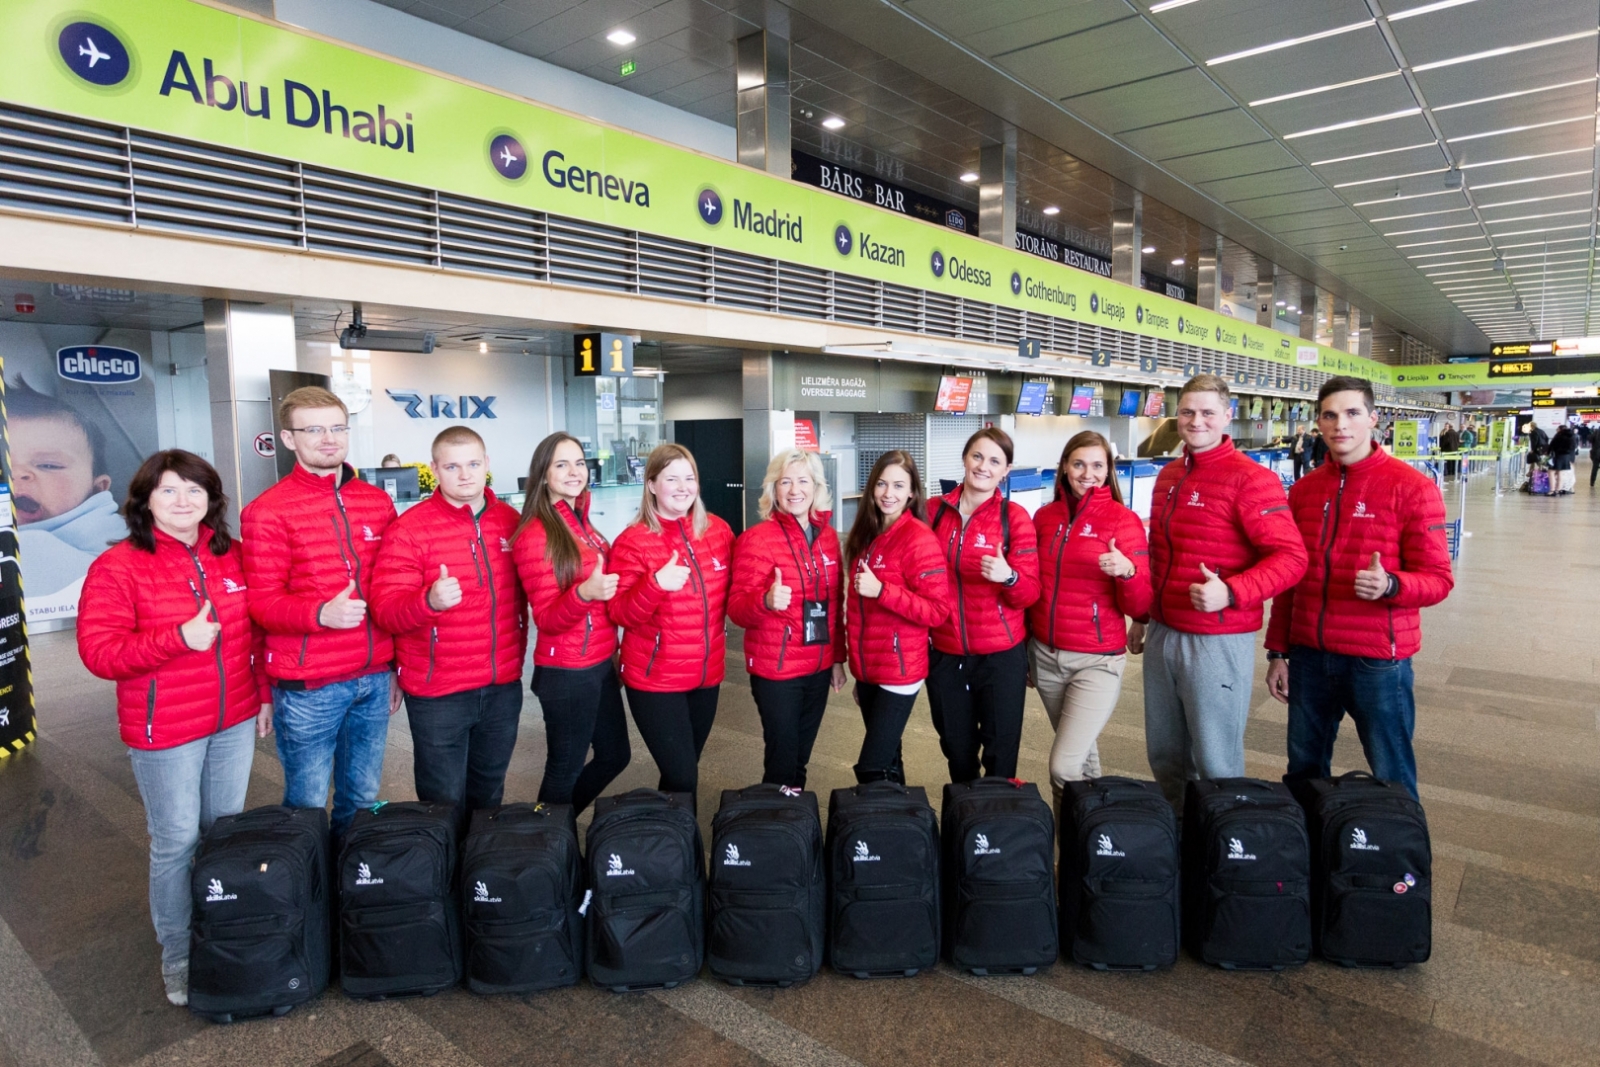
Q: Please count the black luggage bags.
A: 10